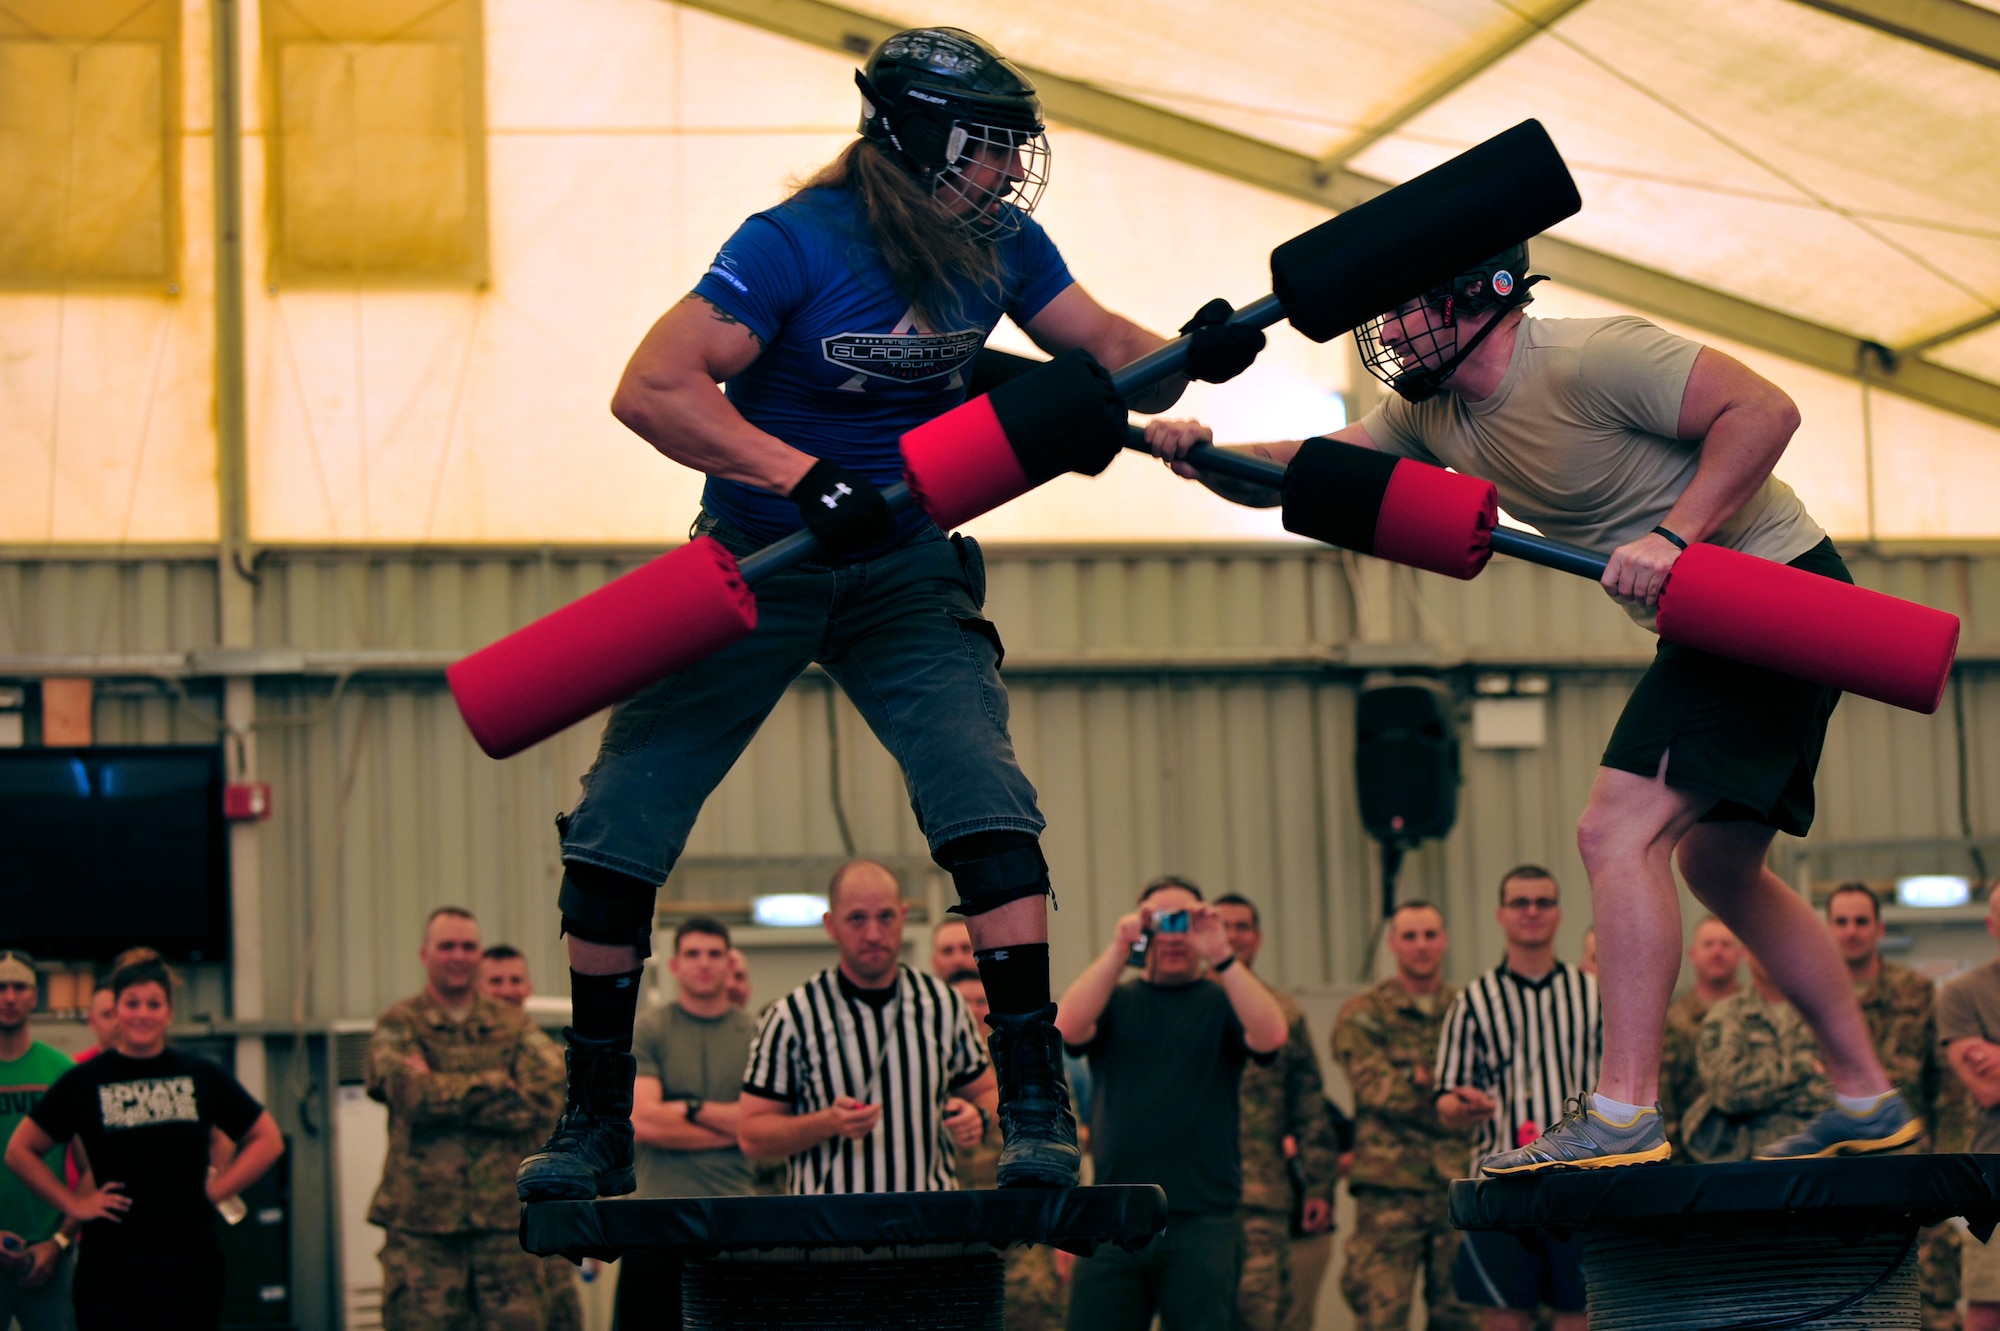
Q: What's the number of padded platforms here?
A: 2